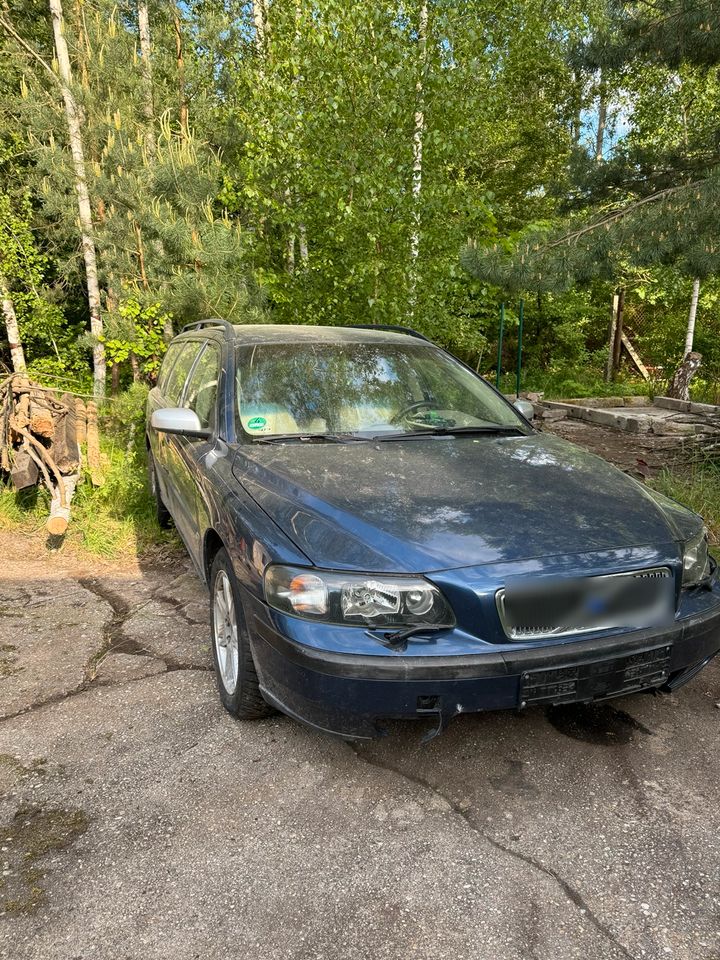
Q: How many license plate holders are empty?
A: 1